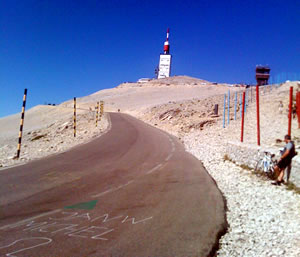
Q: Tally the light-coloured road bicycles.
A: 1